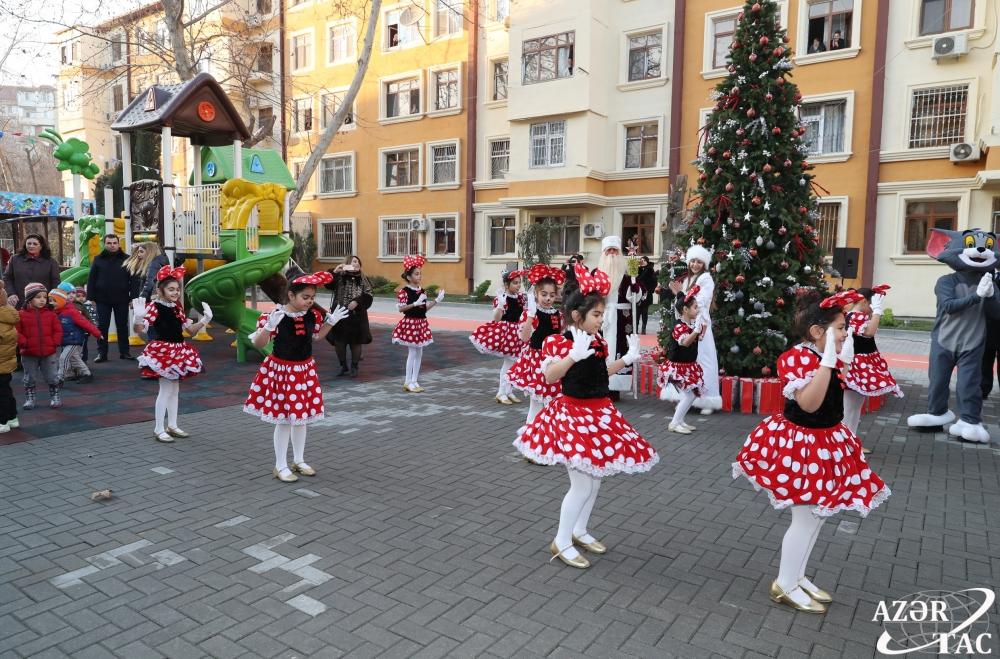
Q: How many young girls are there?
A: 9